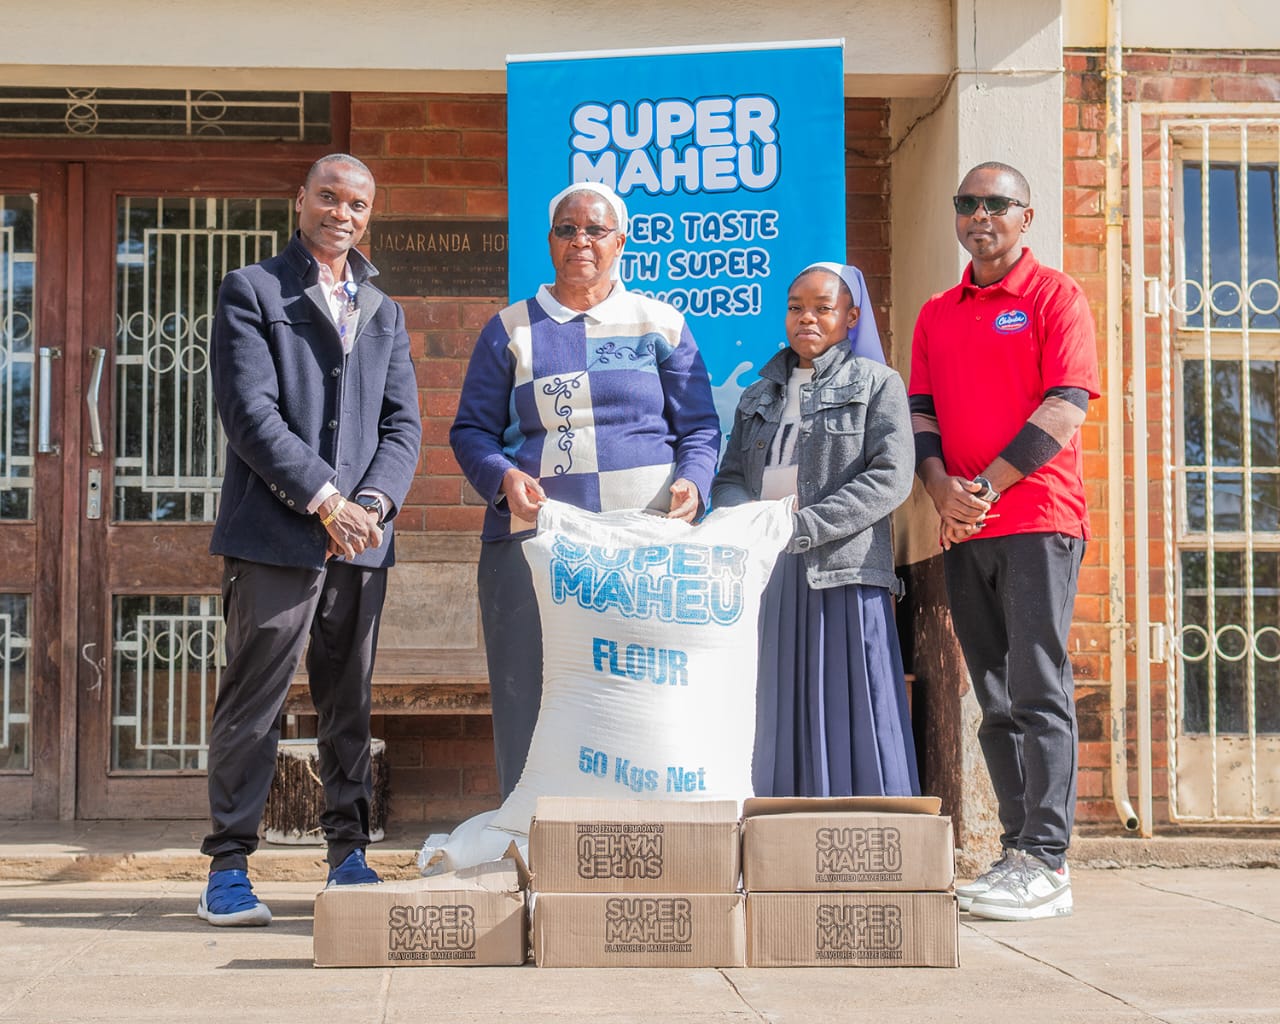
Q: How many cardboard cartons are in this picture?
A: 5